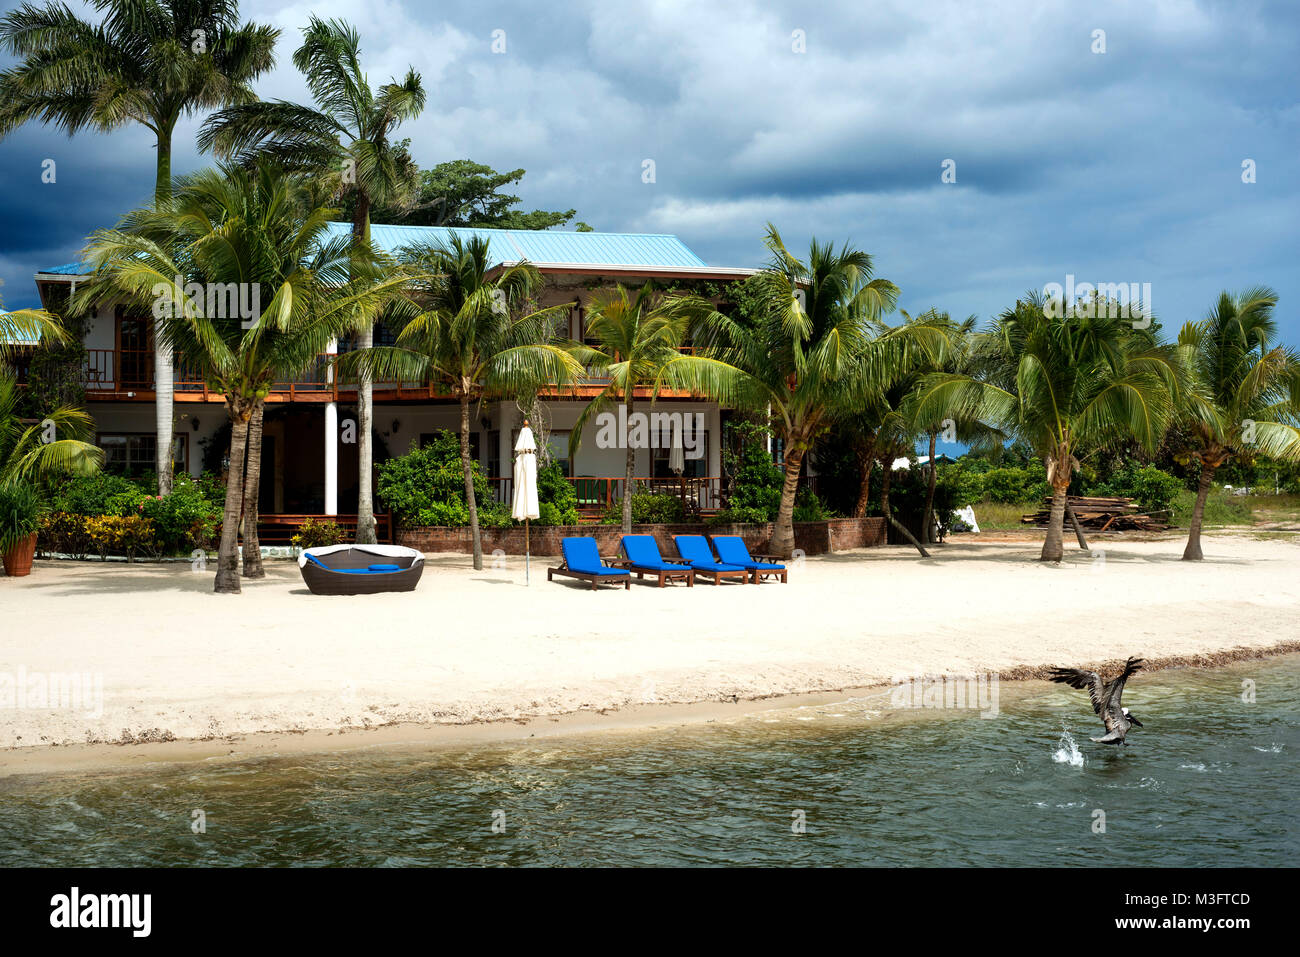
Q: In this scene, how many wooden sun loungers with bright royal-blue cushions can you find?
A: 4